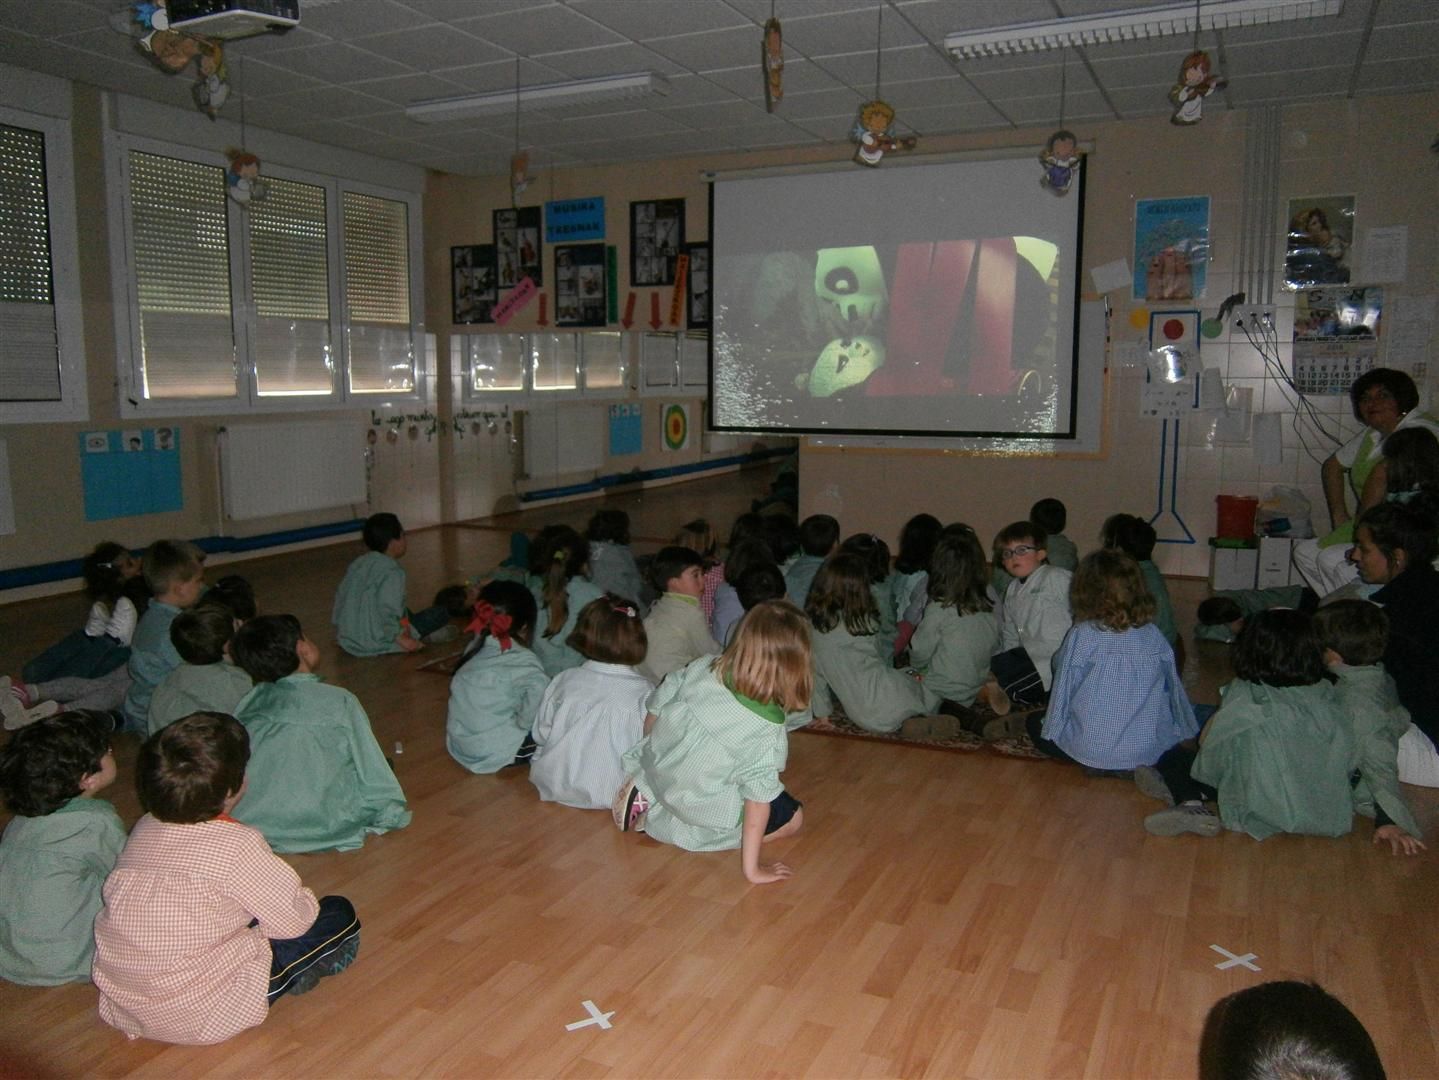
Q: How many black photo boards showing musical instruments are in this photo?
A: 5